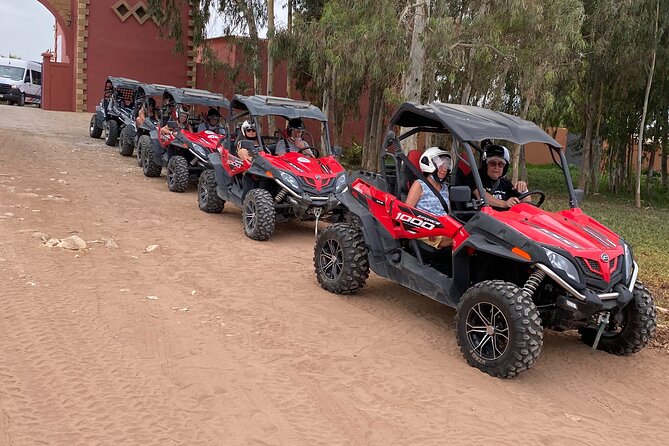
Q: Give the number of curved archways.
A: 1